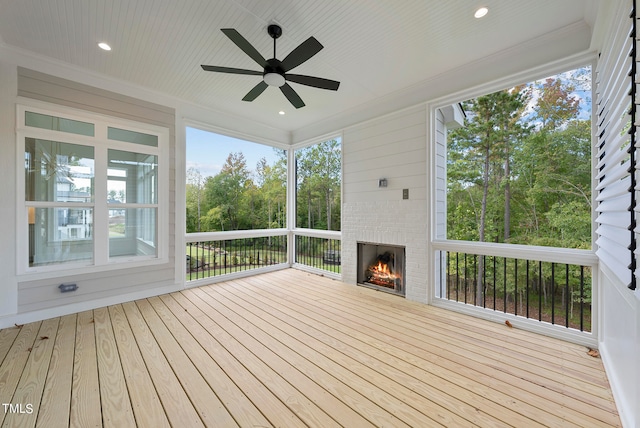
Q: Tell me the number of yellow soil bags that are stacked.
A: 0